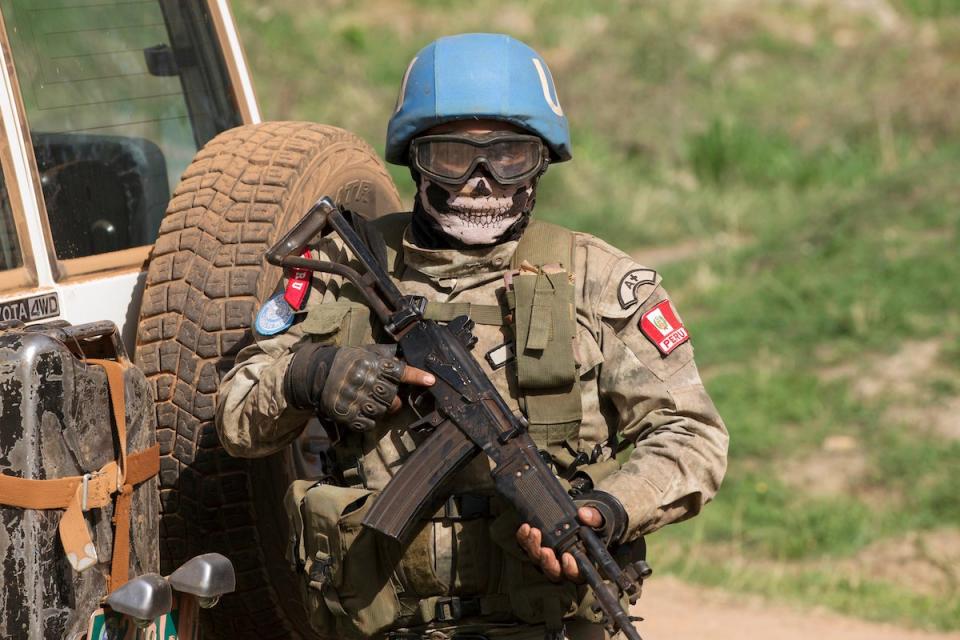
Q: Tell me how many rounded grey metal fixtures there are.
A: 2